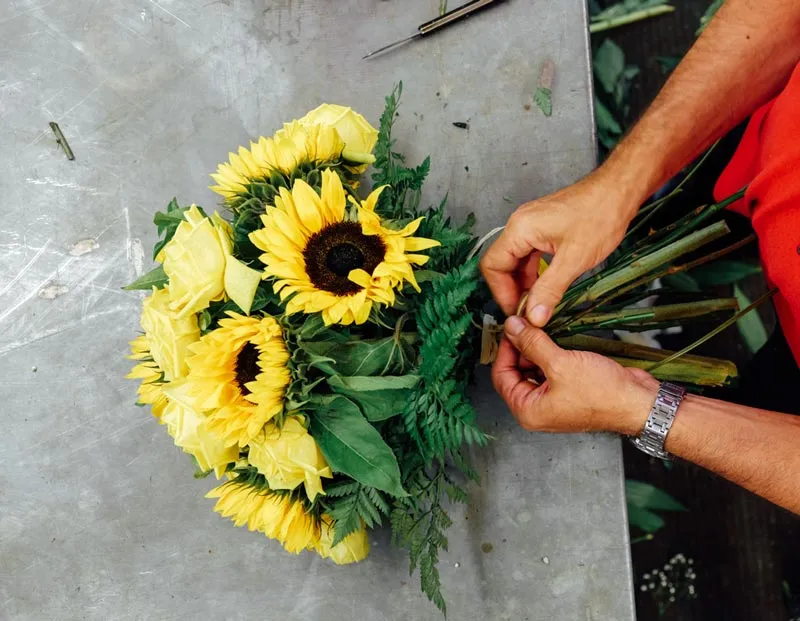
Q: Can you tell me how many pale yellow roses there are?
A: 6